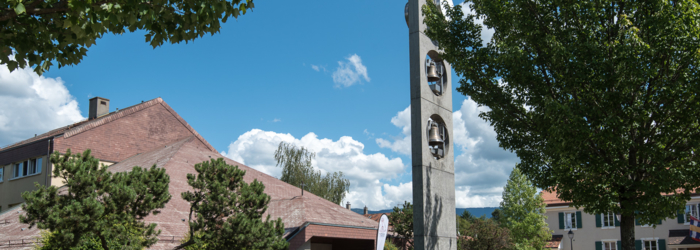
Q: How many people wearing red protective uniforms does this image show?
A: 0